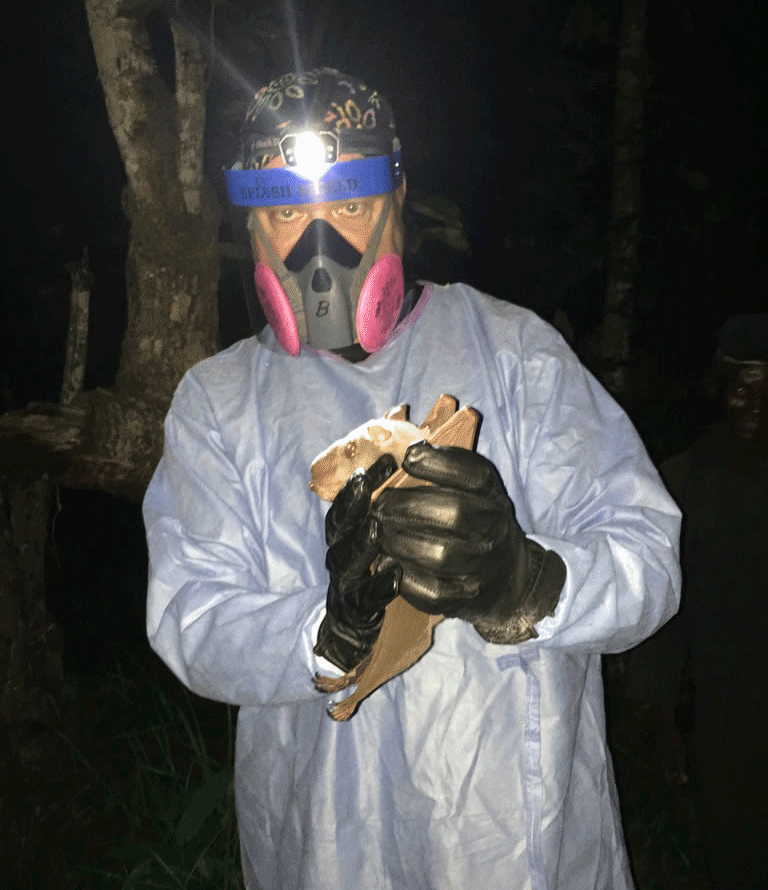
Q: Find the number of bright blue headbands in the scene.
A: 1